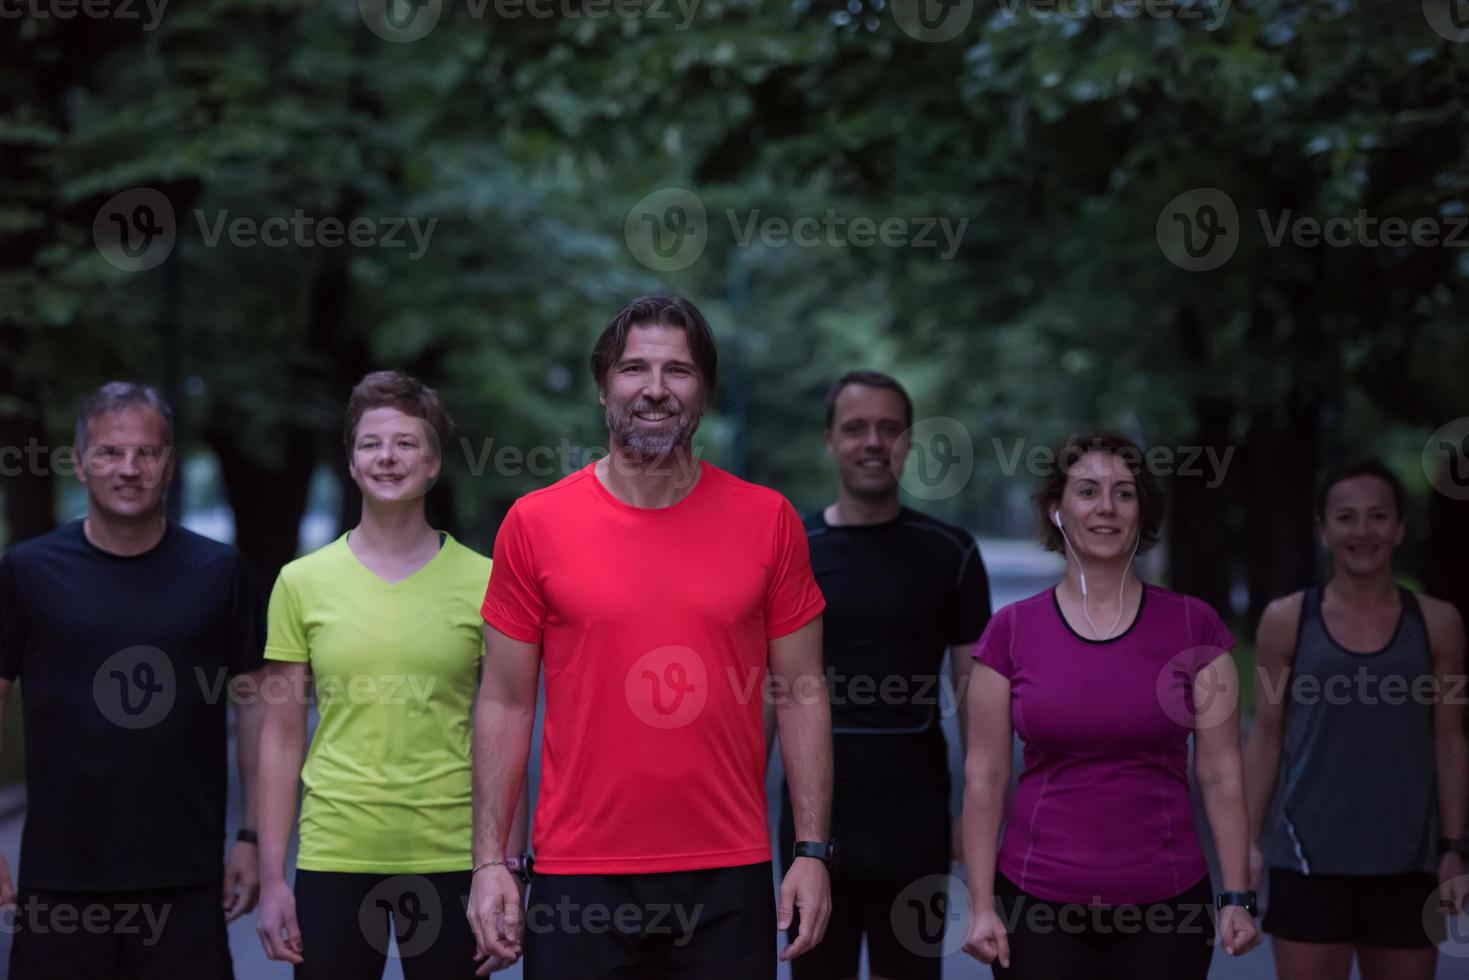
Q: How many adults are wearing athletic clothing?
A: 6